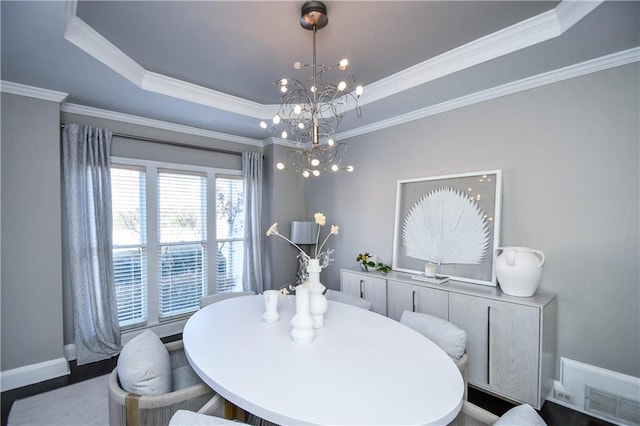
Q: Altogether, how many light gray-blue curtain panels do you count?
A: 2